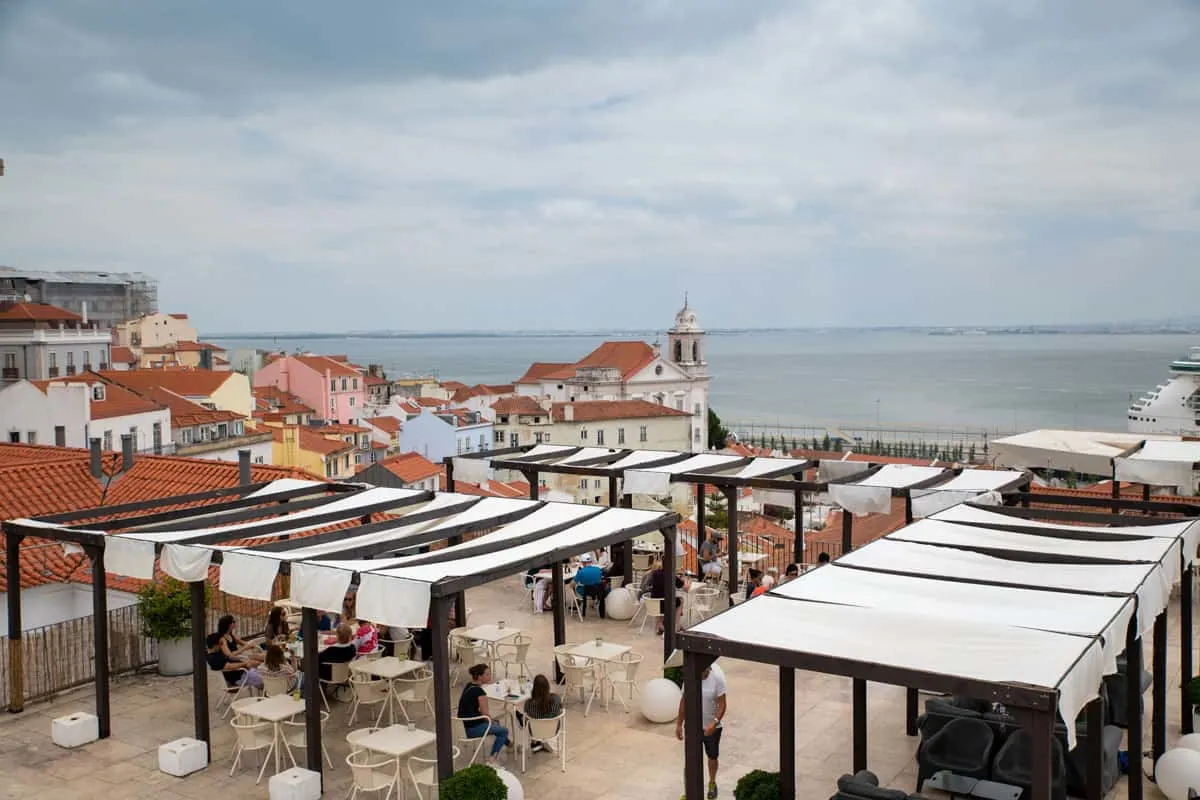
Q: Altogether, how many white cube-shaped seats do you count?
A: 3